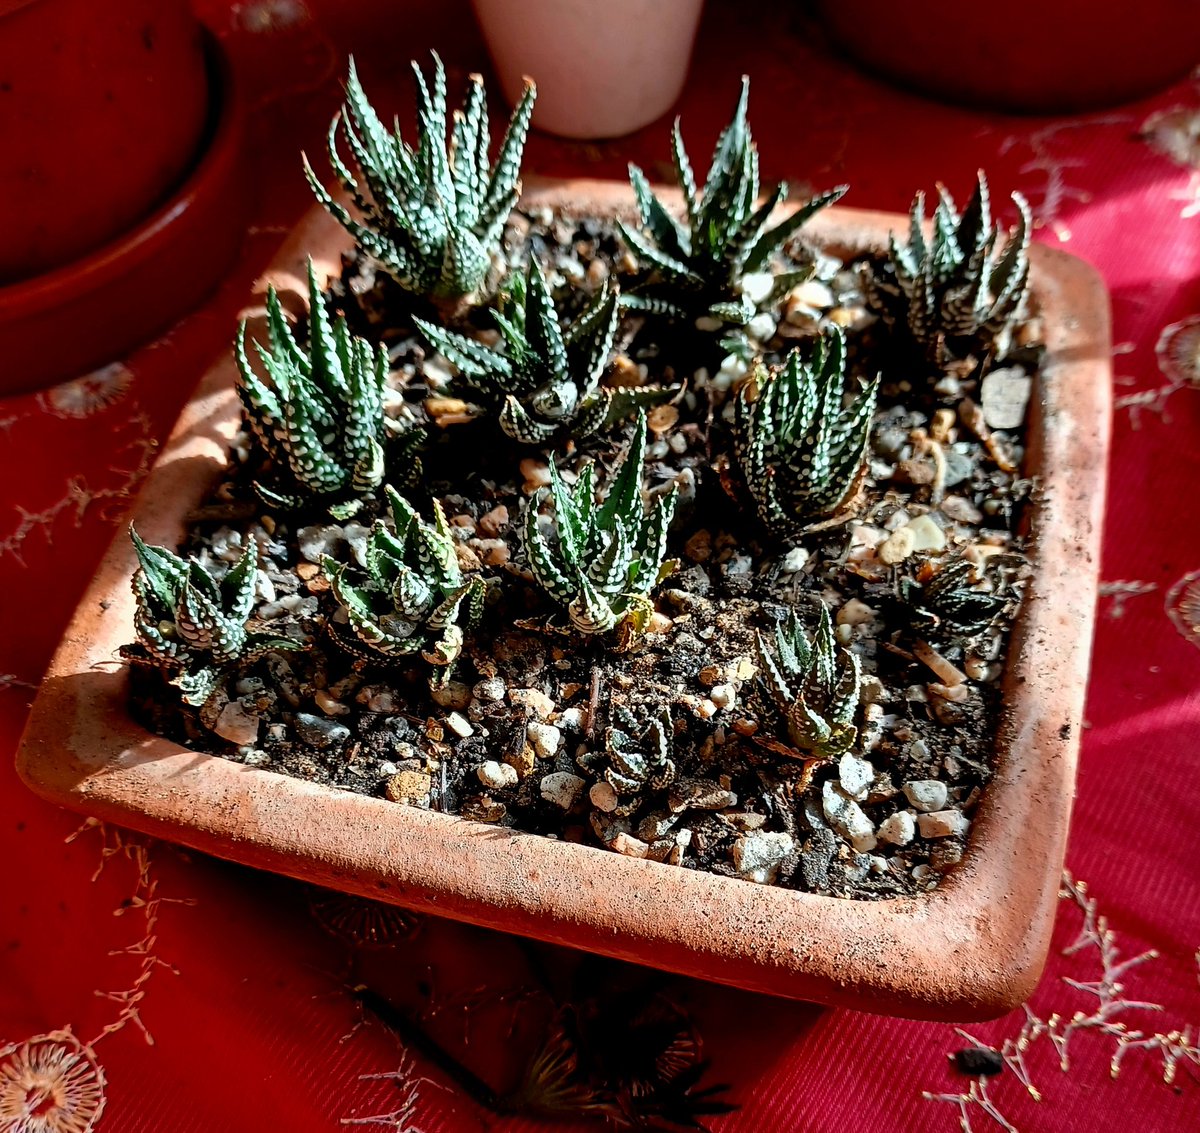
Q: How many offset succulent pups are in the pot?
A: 12